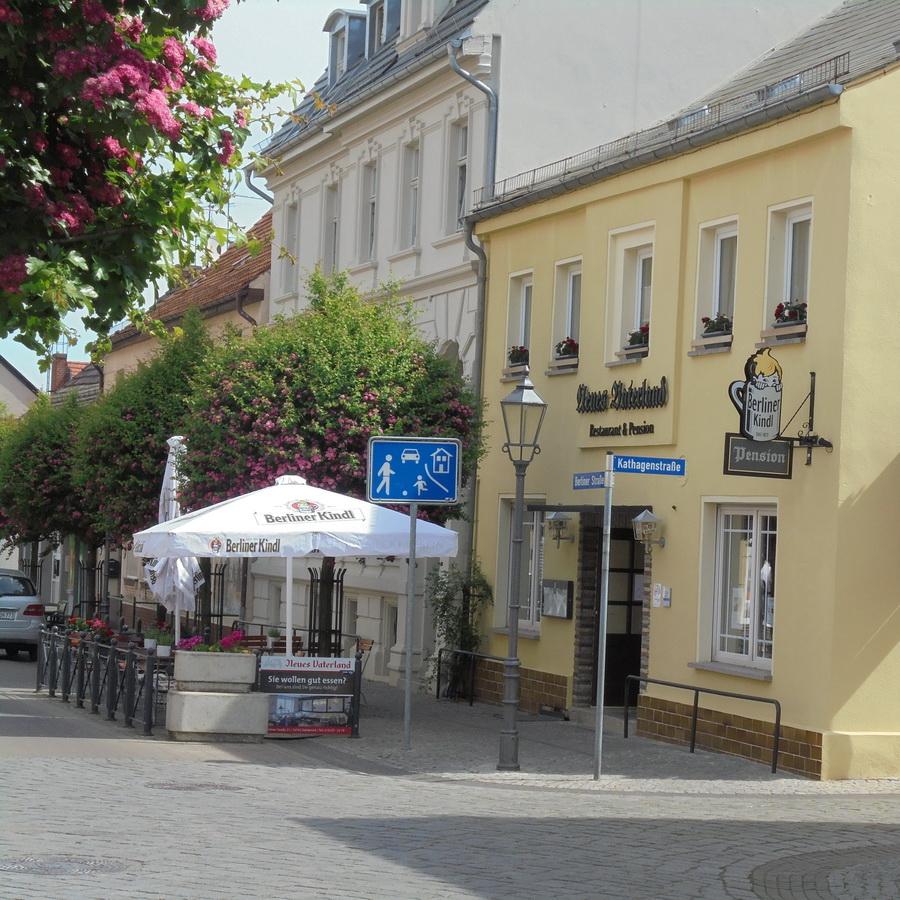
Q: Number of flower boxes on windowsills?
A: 5